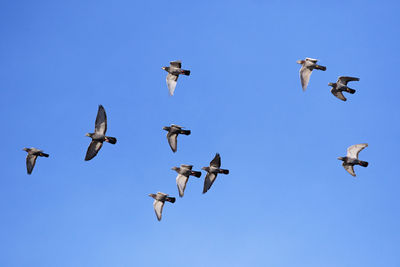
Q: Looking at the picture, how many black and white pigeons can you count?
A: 10